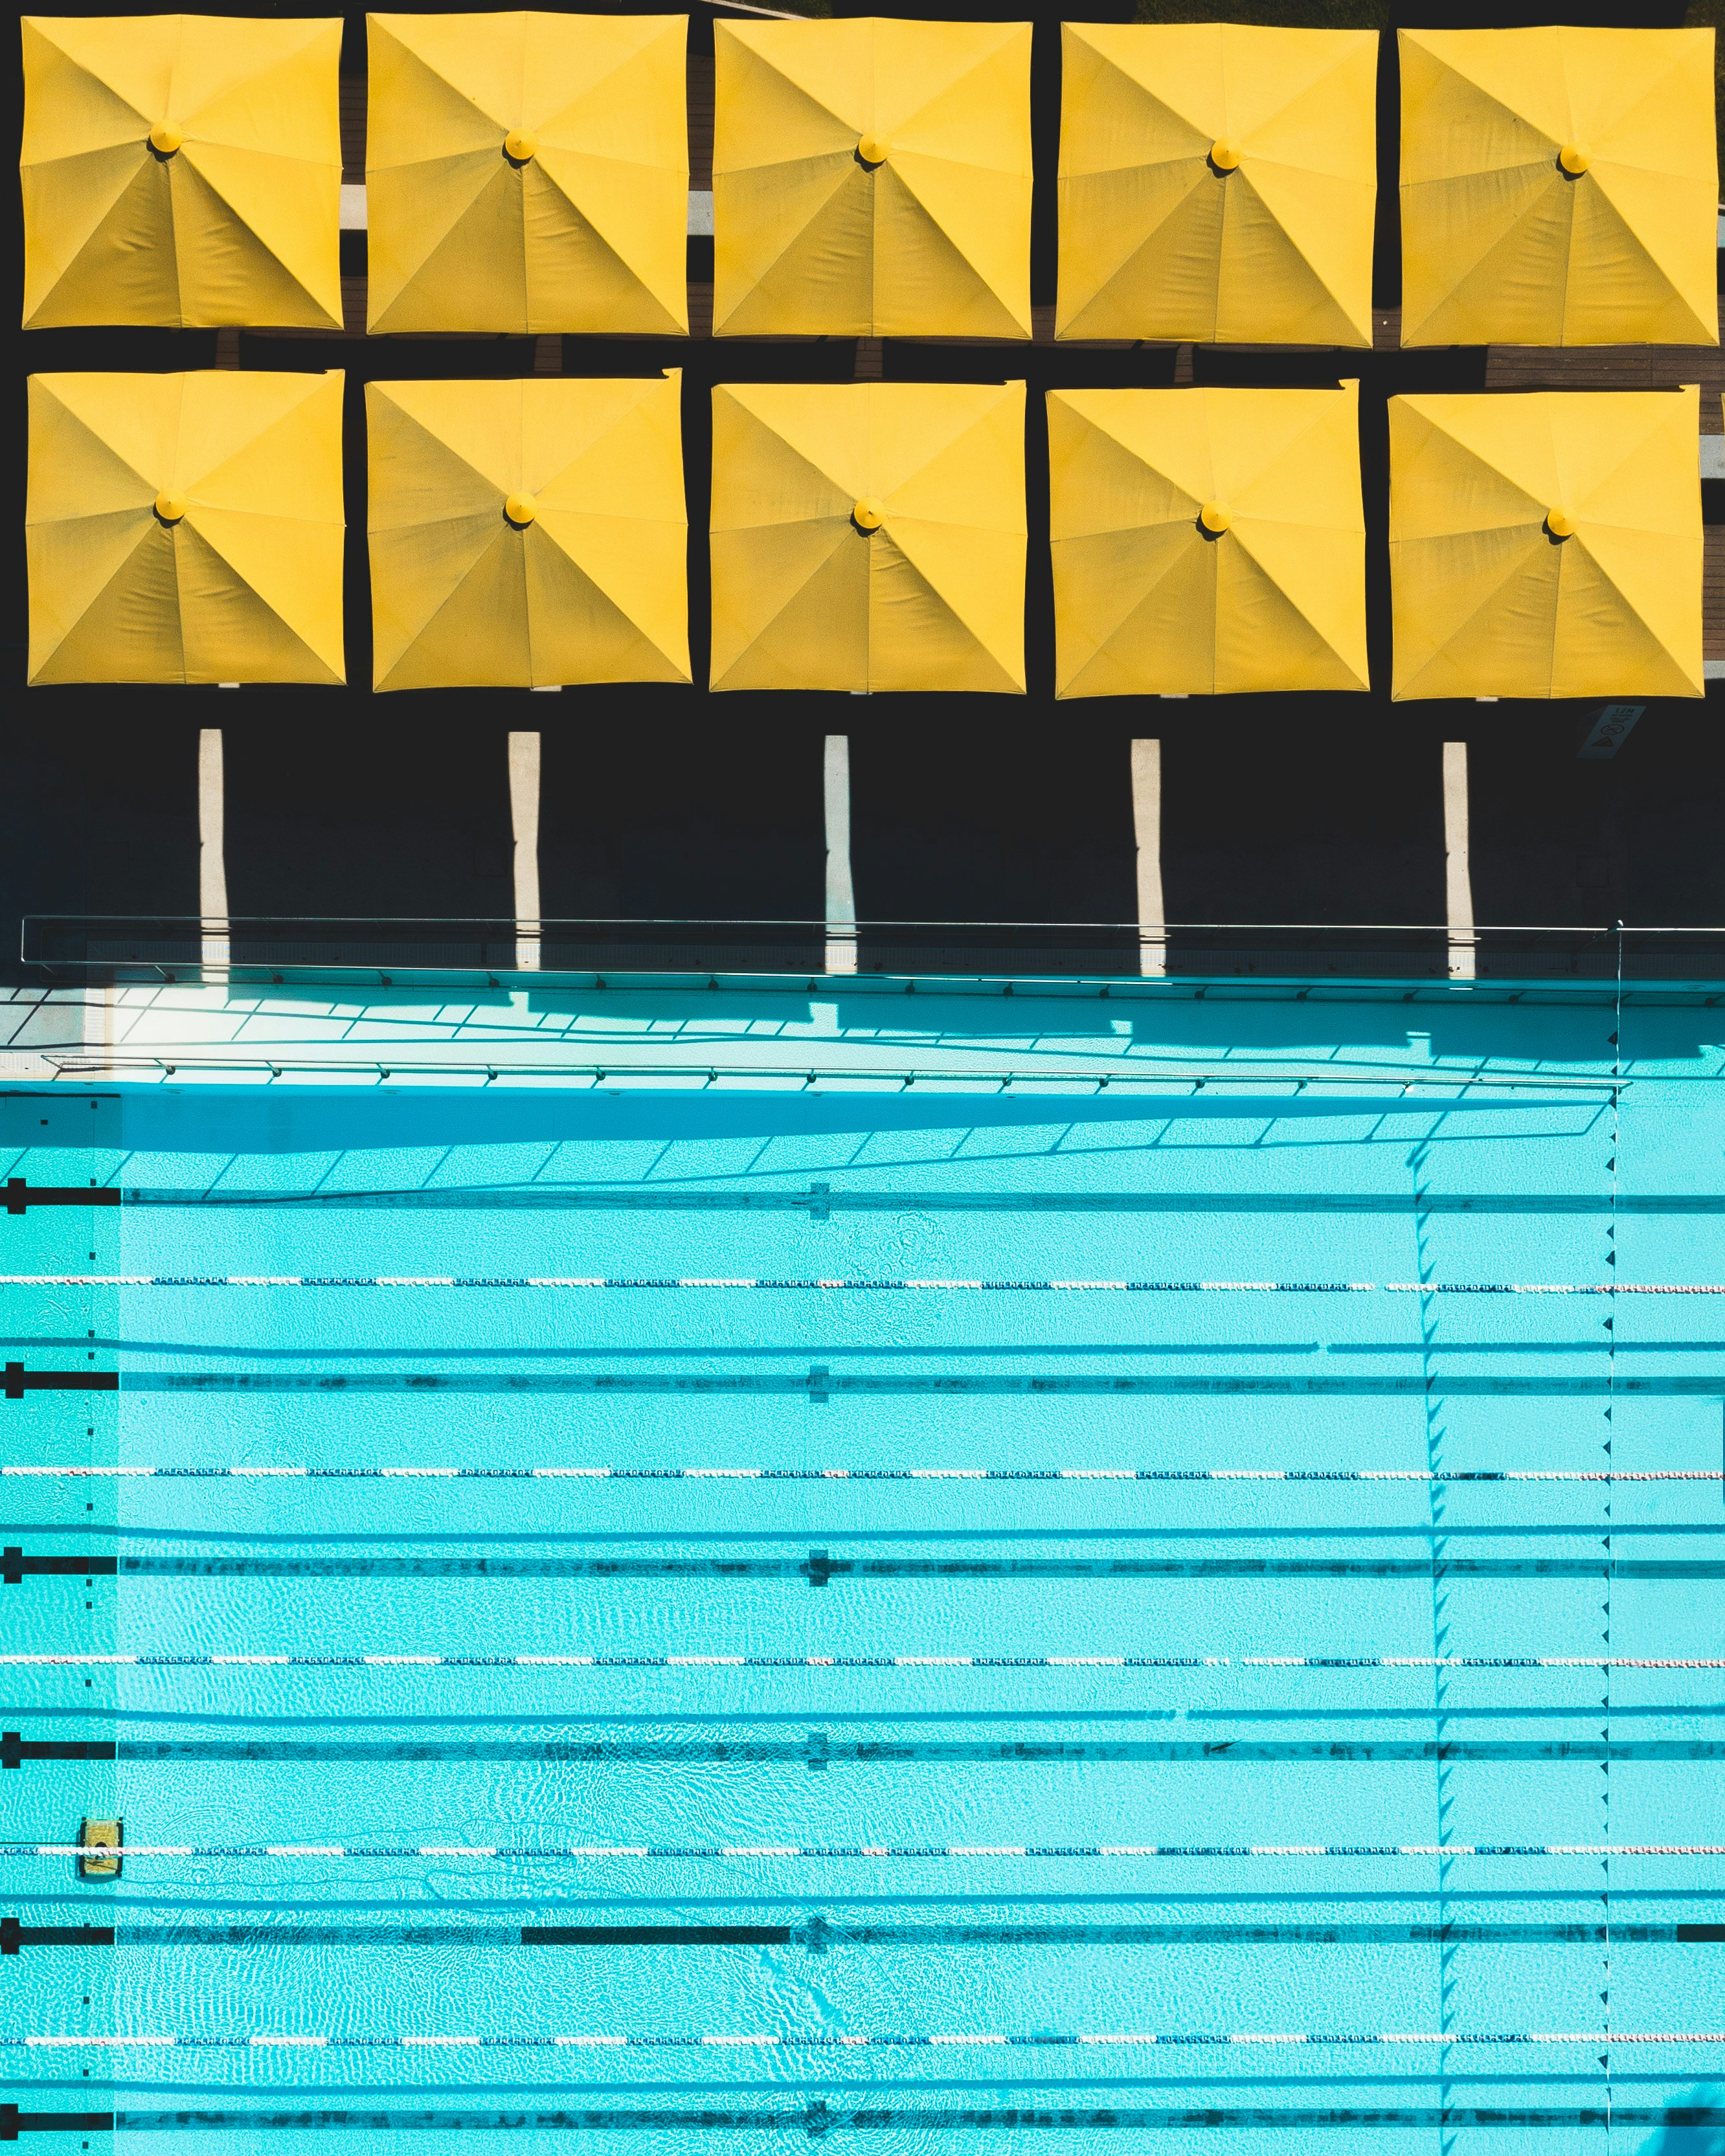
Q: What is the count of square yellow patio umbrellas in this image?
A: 10